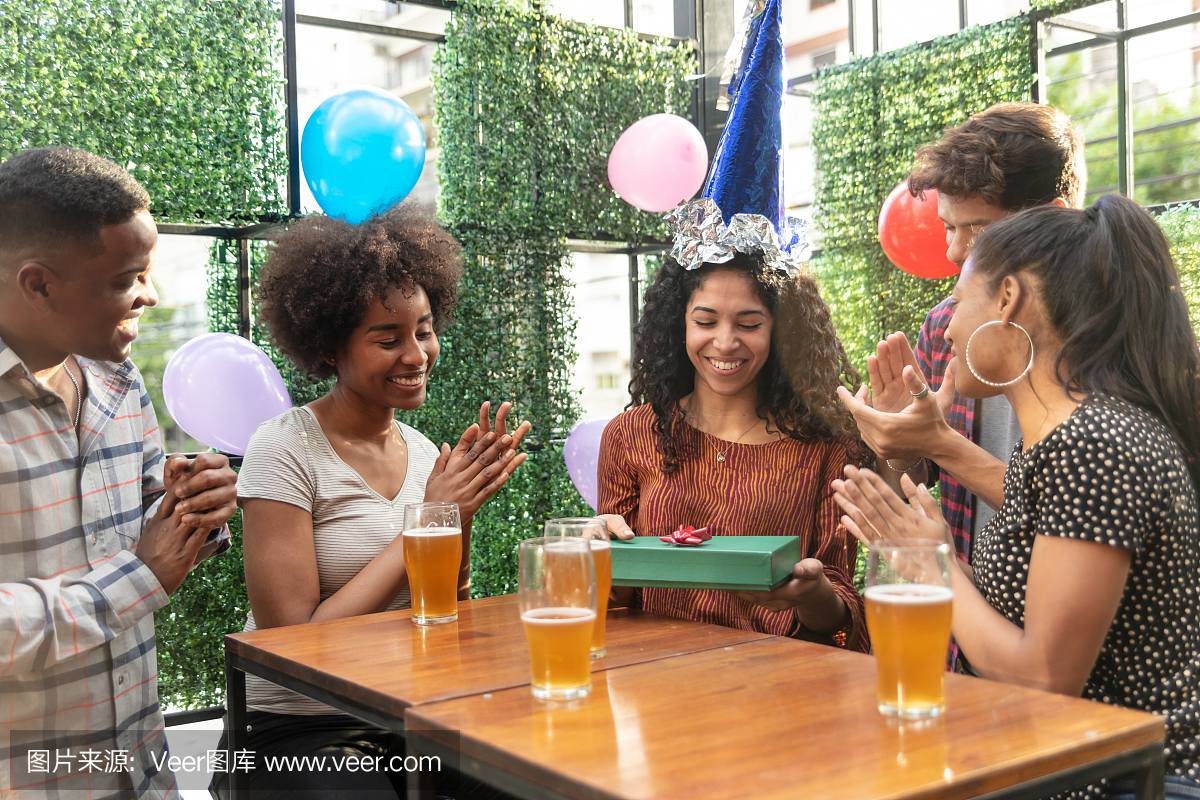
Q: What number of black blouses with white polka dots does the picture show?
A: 1